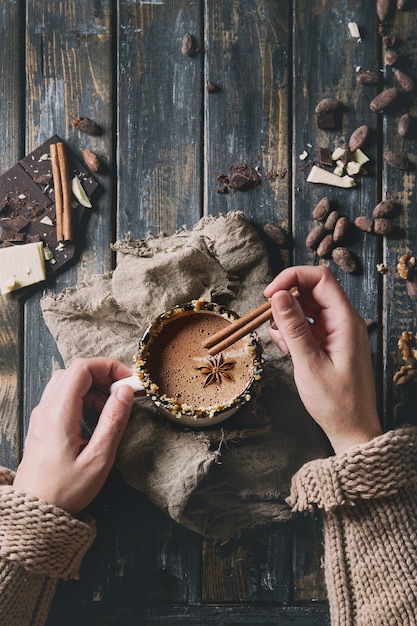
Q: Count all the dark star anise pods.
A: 1